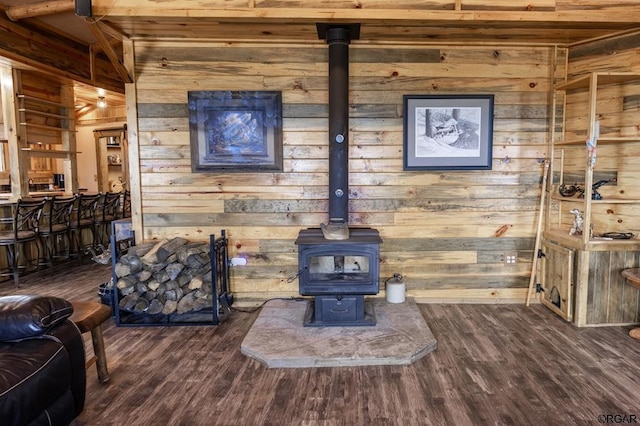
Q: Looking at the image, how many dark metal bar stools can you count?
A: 5